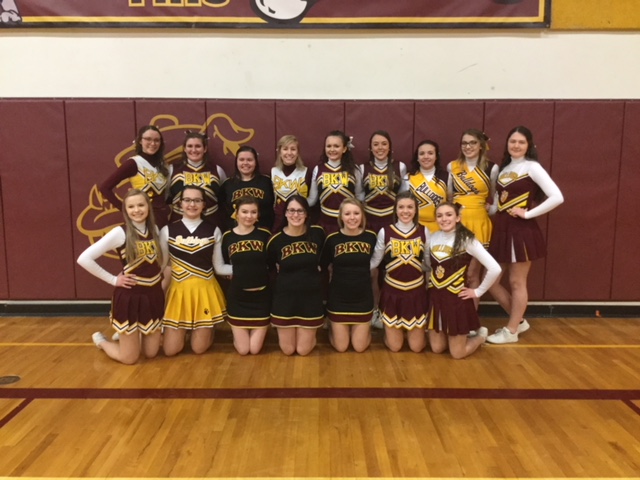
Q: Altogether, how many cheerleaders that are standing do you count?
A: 9